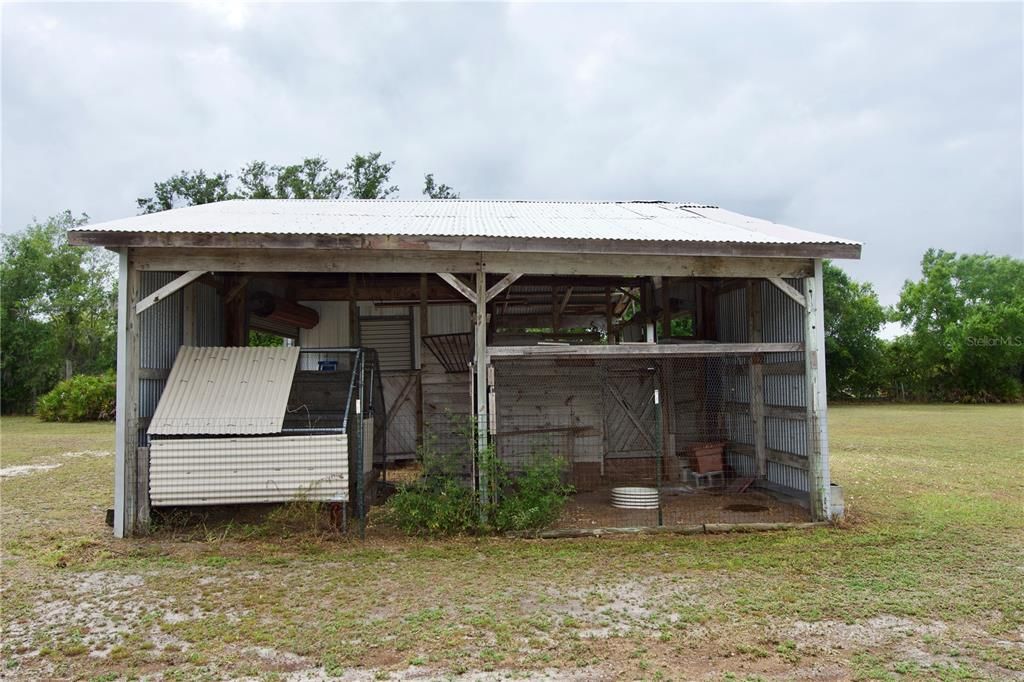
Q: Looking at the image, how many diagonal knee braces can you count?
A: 4